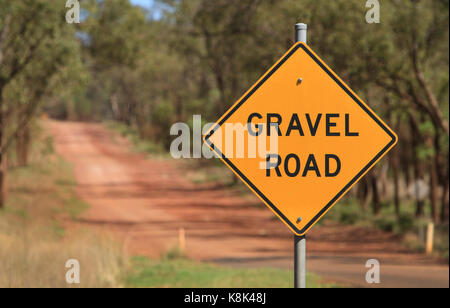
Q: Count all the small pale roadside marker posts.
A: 2